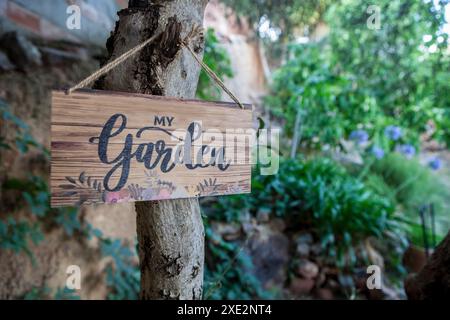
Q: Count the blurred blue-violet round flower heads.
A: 5